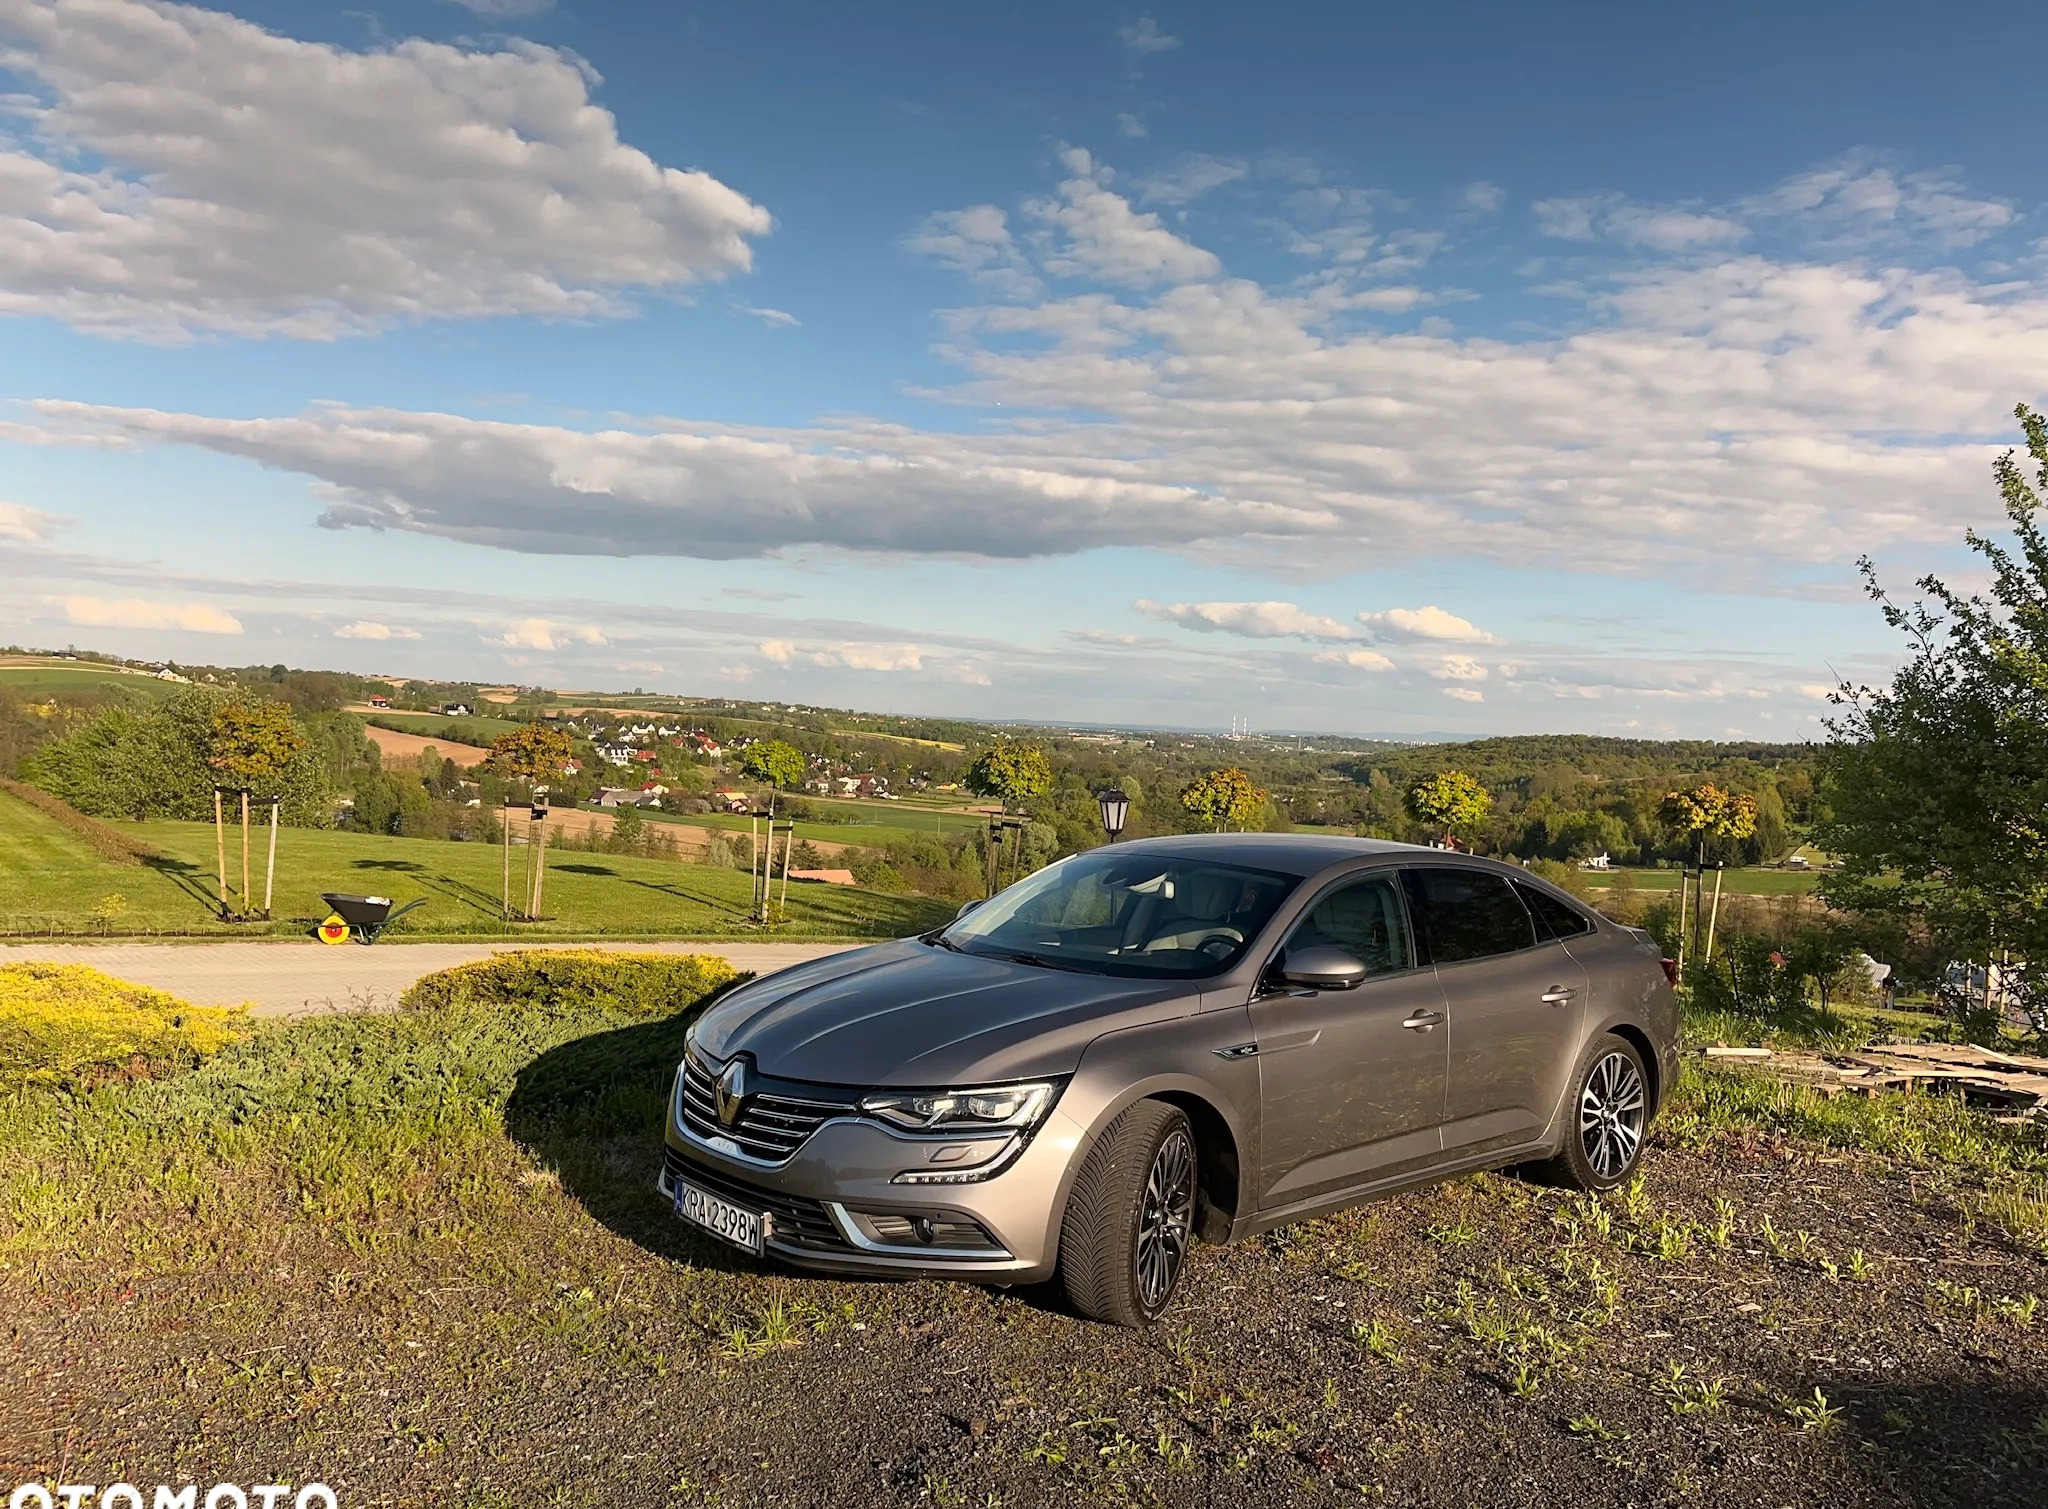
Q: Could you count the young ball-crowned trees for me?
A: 7